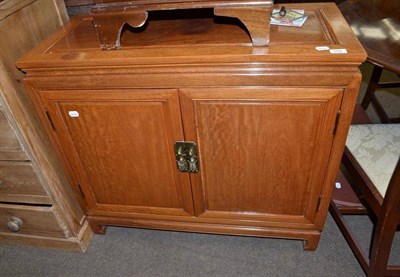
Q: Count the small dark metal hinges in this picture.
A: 4